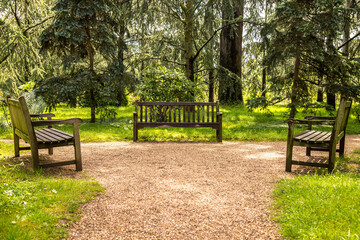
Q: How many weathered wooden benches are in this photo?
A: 3